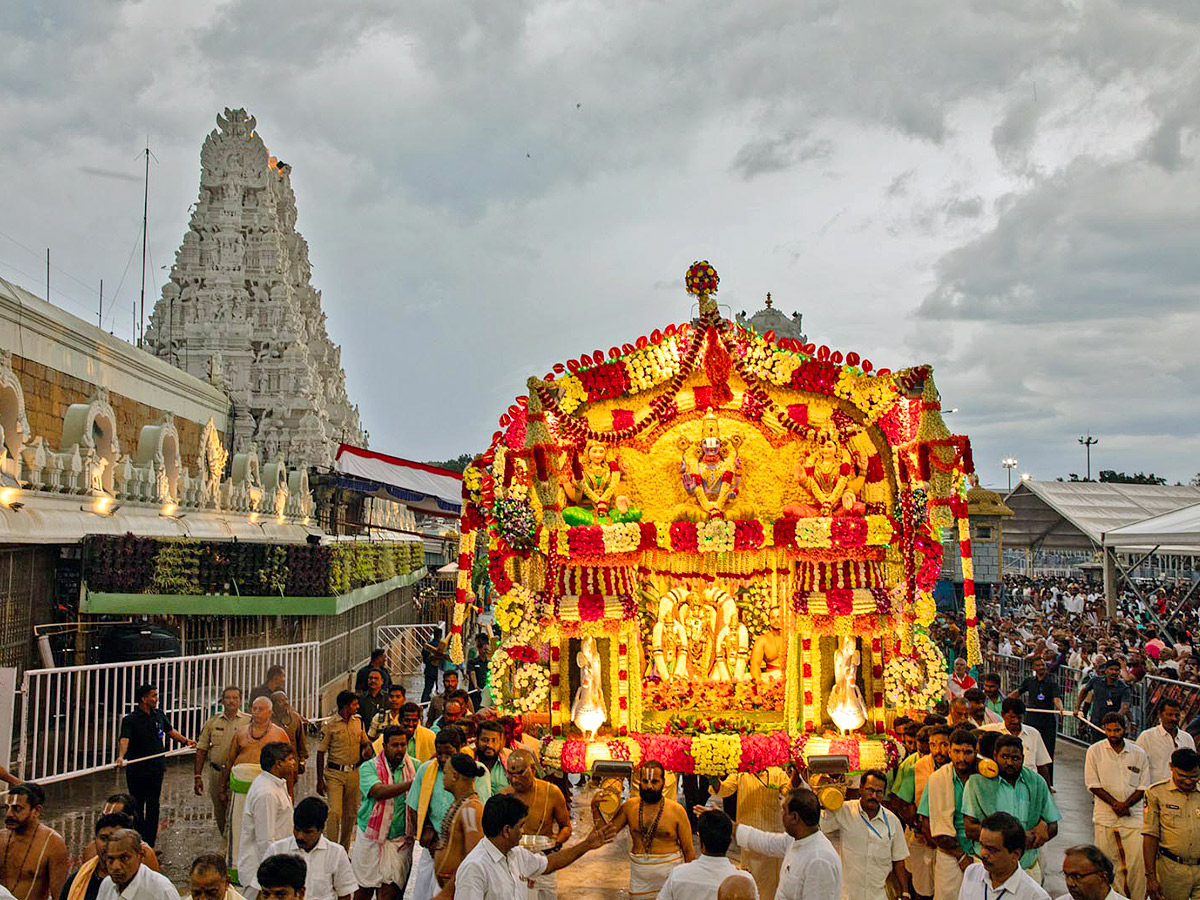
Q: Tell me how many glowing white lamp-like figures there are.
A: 2